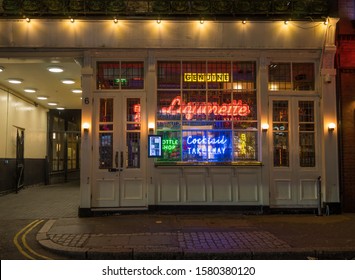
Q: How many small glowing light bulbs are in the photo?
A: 8